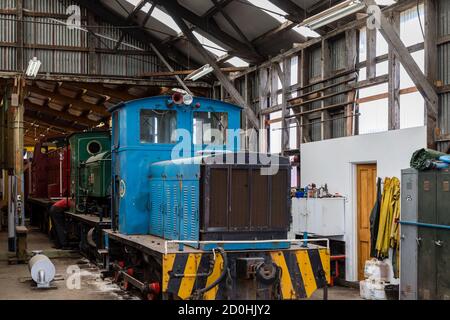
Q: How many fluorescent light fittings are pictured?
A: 3